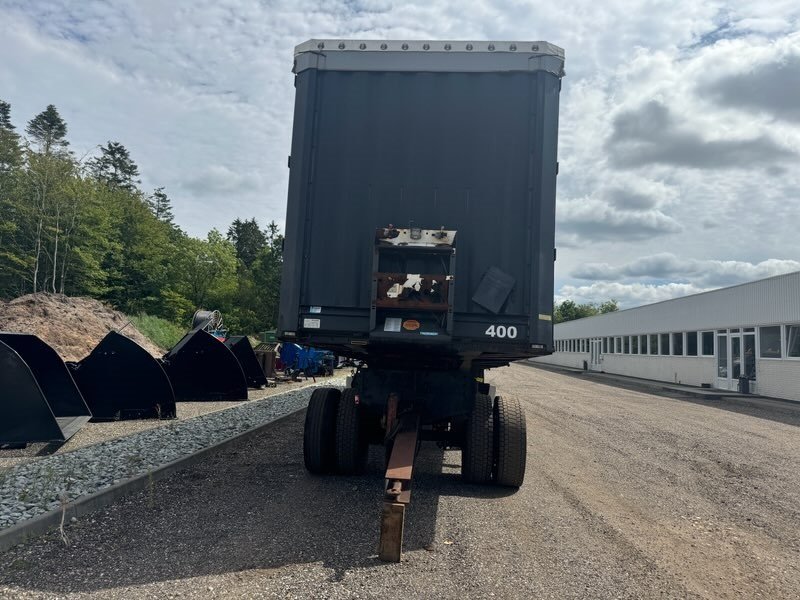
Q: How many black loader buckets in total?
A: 4